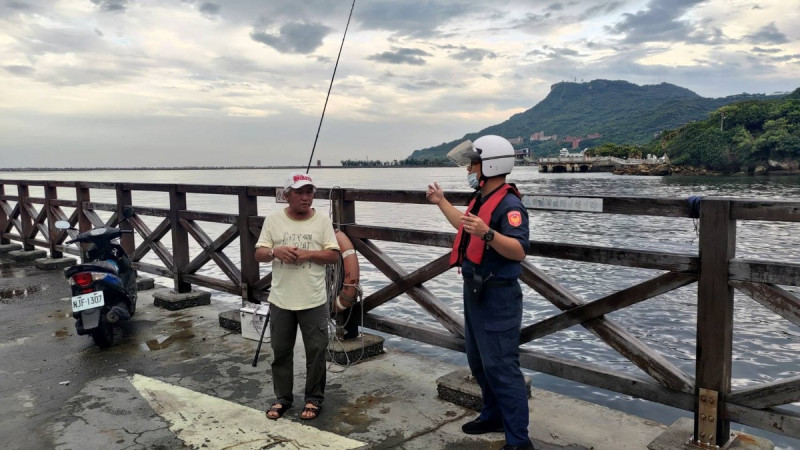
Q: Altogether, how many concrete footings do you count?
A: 9